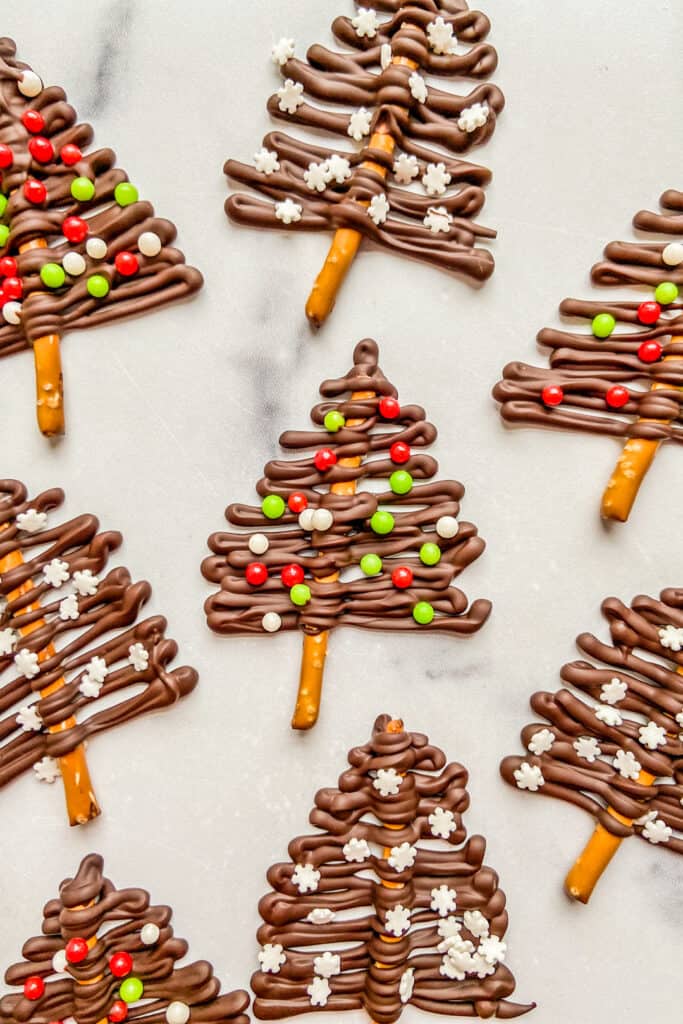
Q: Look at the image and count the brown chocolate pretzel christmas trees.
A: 8